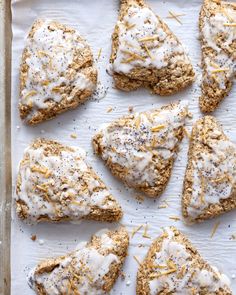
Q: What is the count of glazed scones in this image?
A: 8